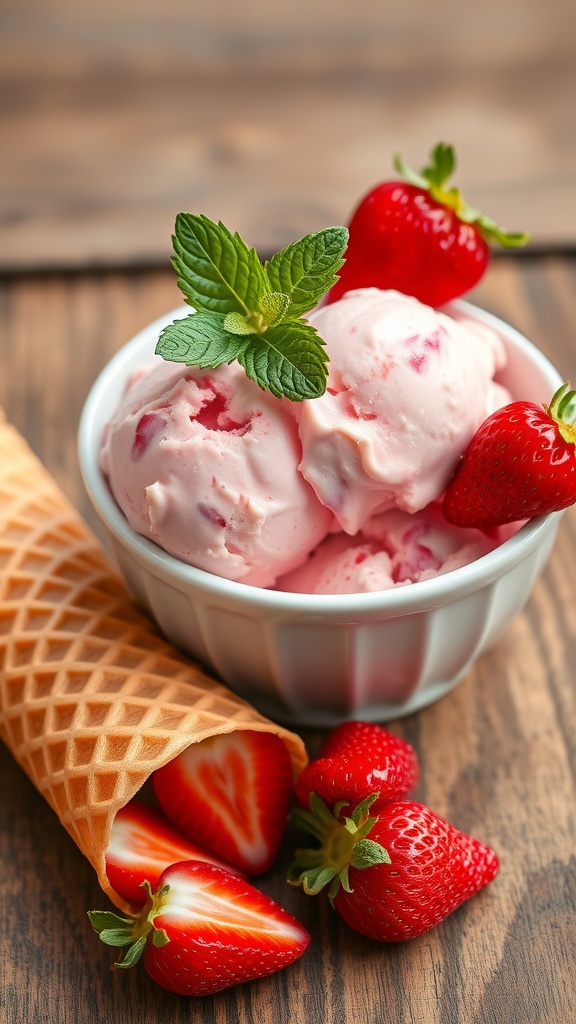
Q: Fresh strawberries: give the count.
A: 7